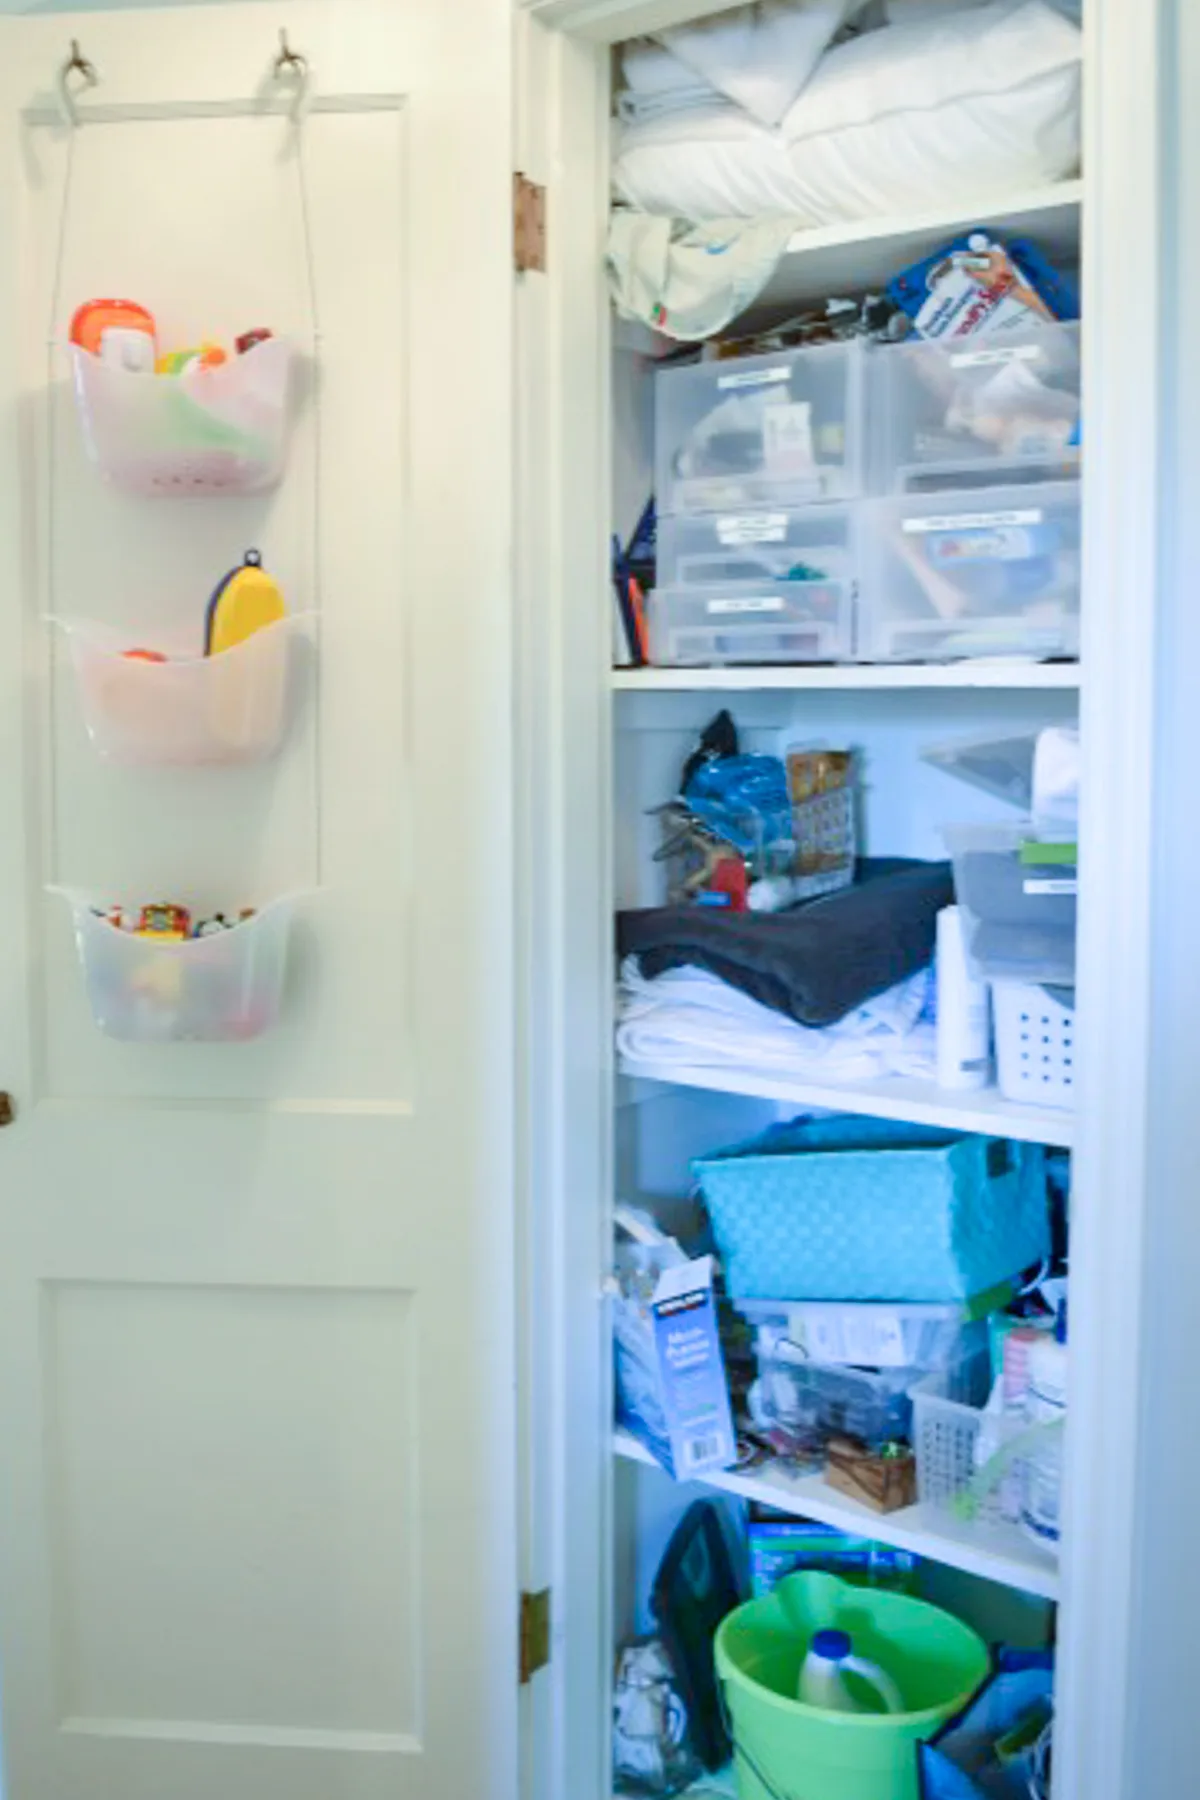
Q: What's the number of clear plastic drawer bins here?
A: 5